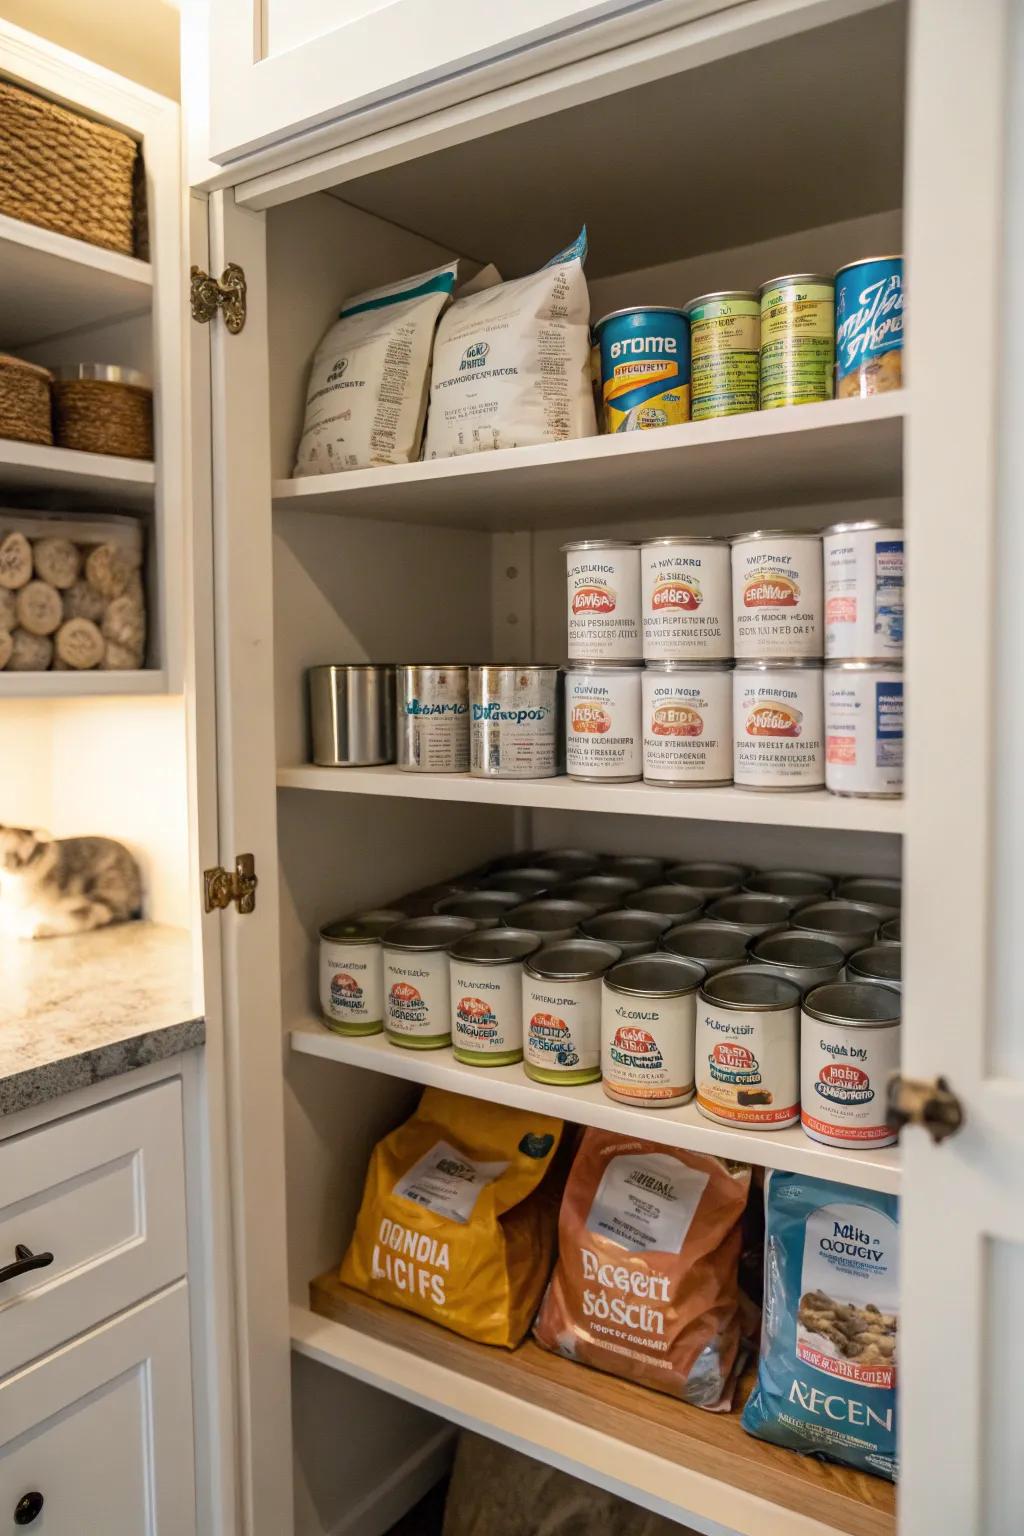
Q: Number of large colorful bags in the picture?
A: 3